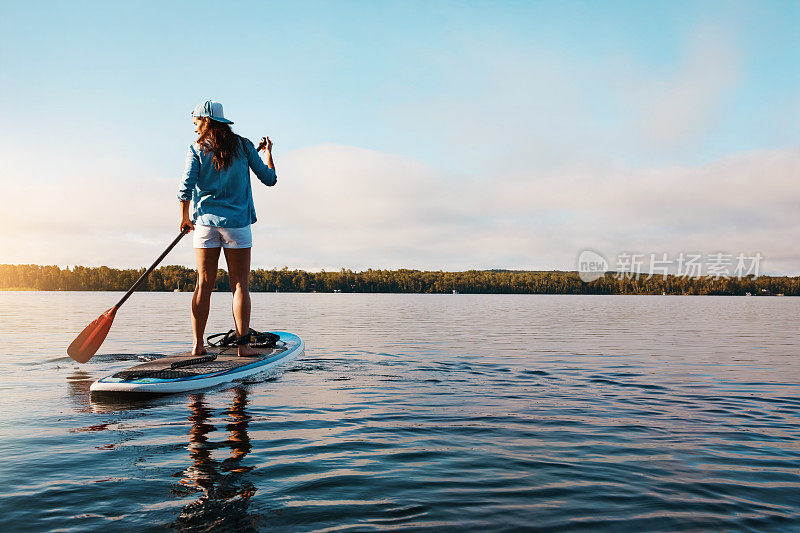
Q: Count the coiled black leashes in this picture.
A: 1